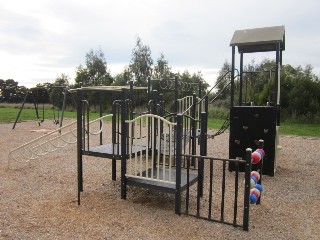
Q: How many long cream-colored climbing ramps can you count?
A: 1